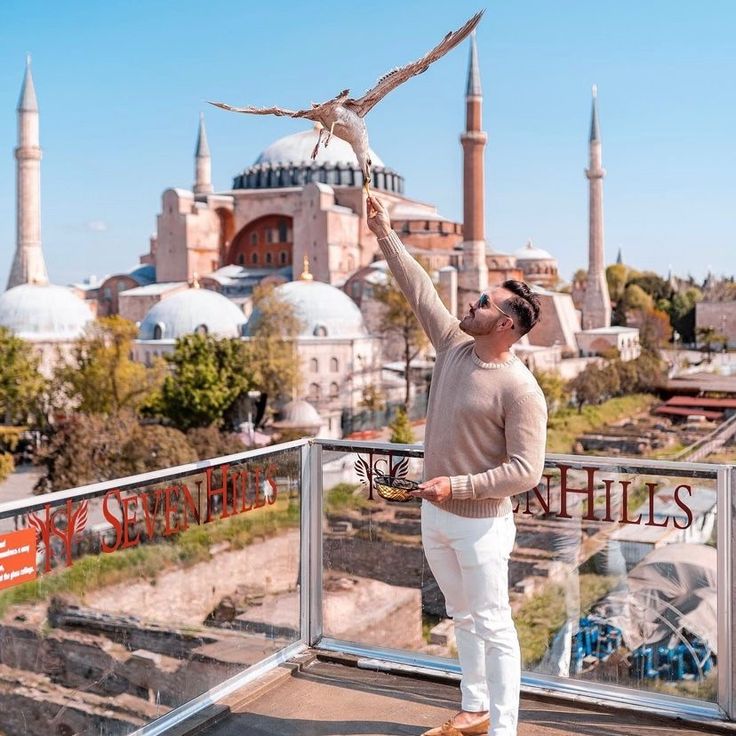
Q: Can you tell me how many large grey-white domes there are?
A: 4